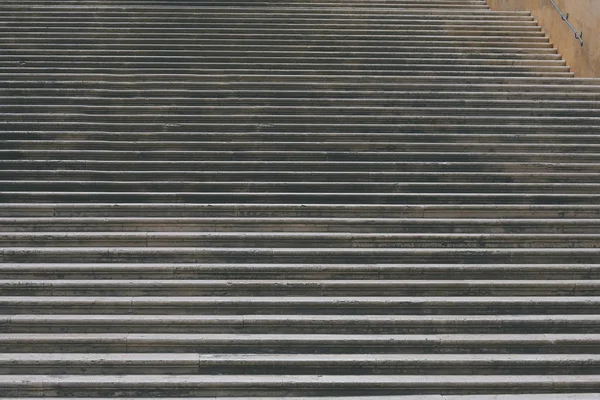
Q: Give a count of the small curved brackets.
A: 2